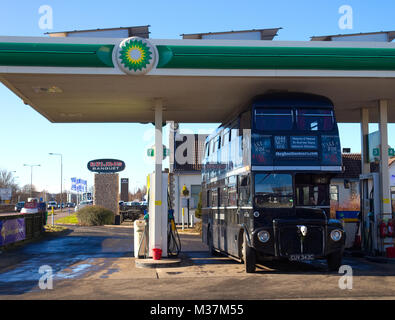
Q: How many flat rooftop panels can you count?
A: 3